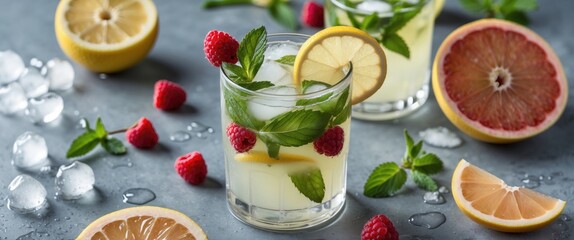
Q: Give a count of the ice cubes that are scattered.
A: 8